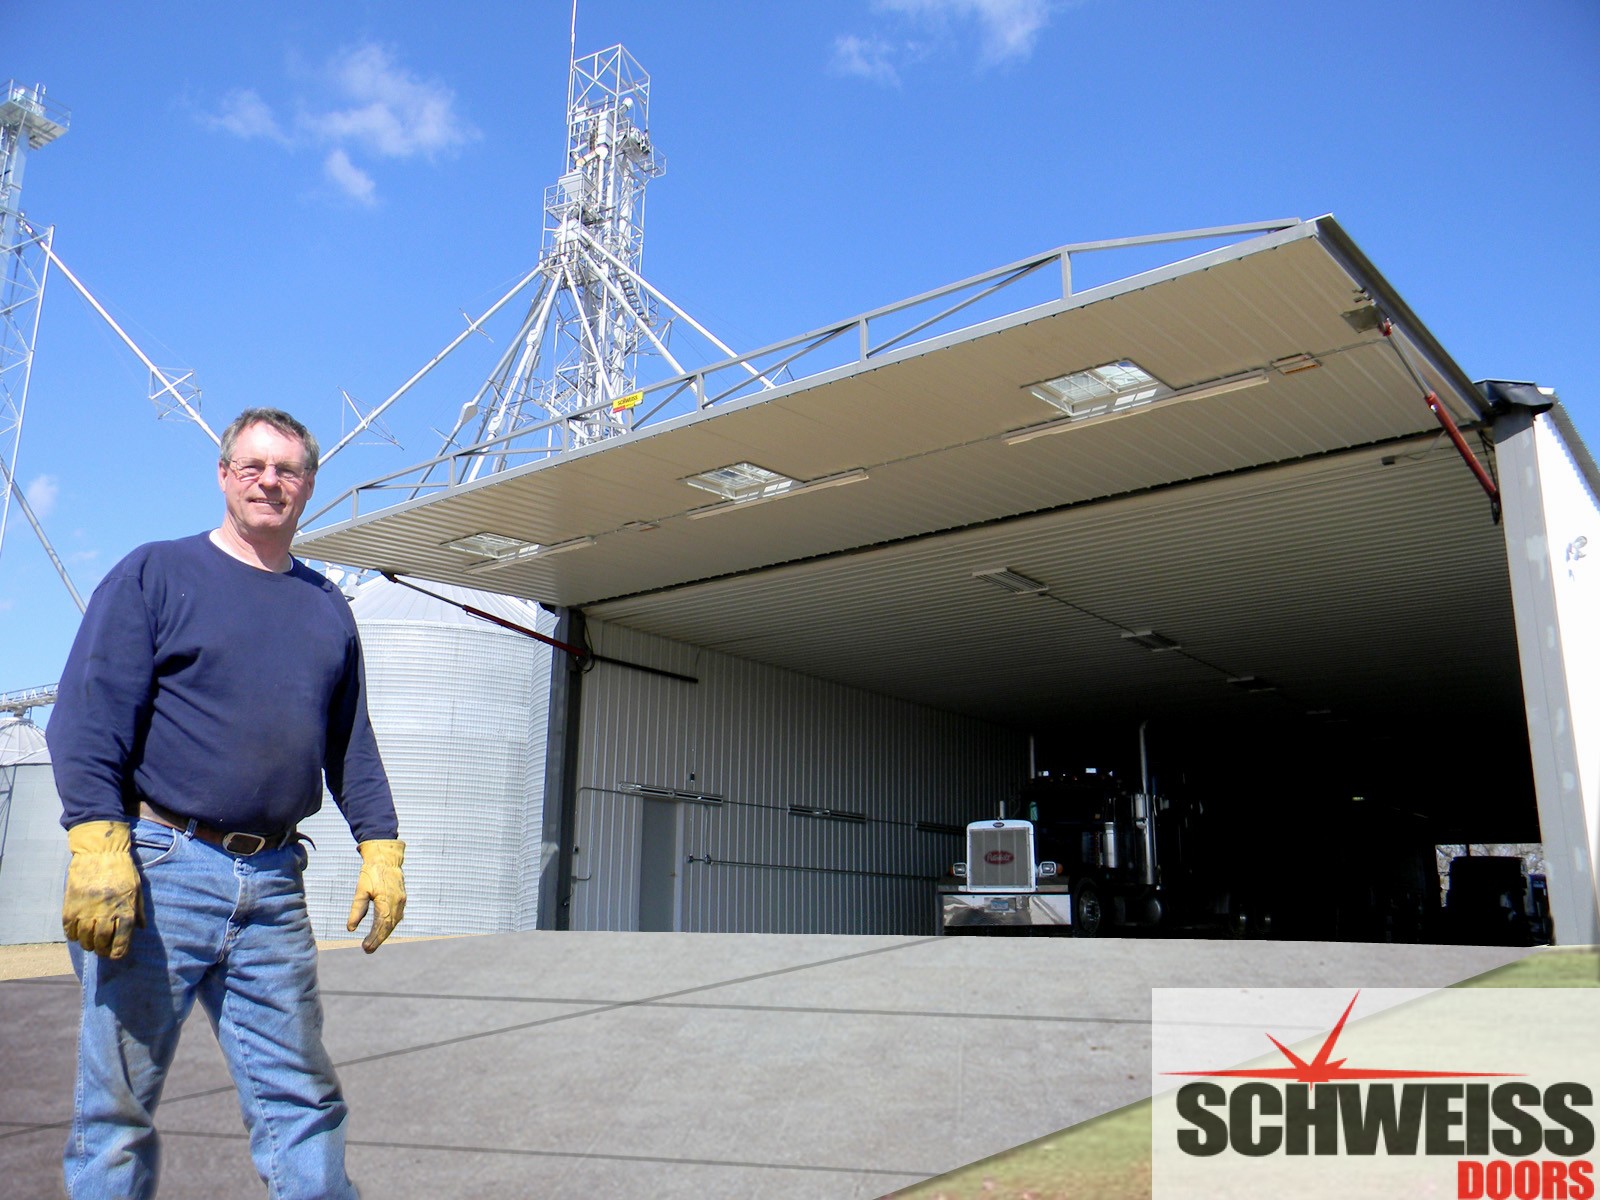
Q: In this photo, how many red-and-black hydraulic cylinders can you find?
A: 2